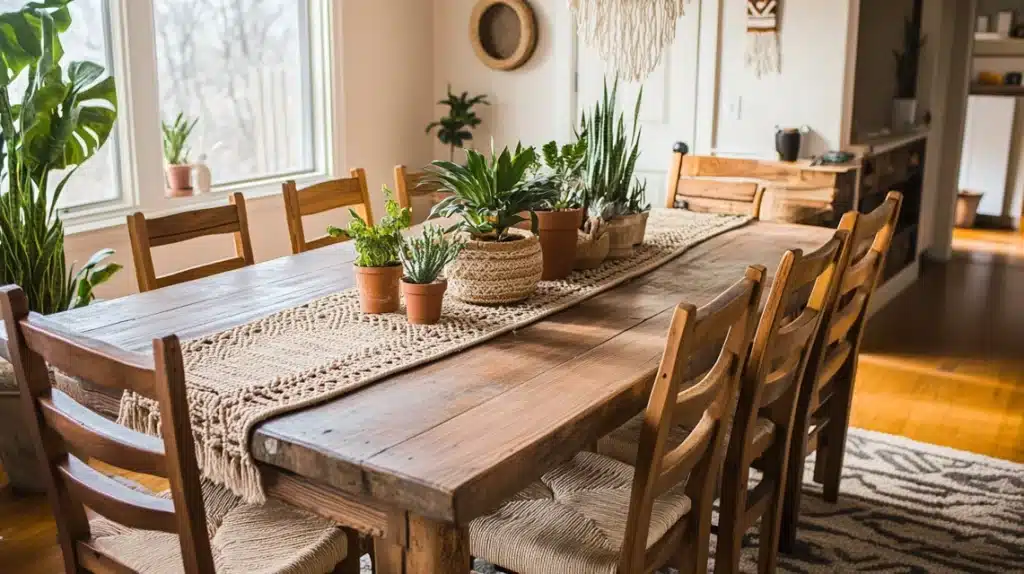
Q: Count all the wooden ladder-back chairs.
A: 8